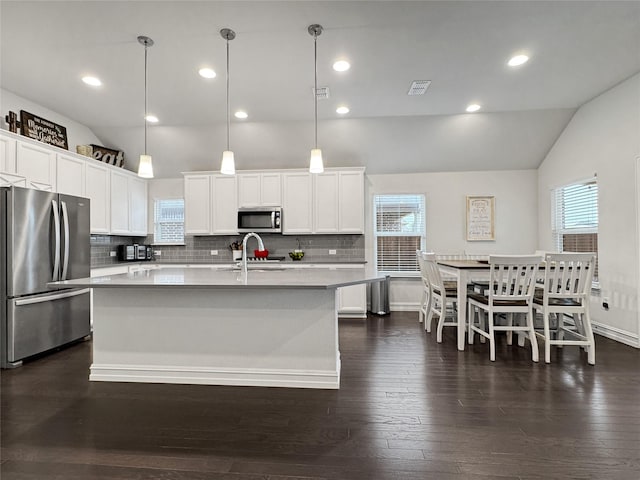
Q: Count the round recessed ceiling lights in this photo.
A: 8